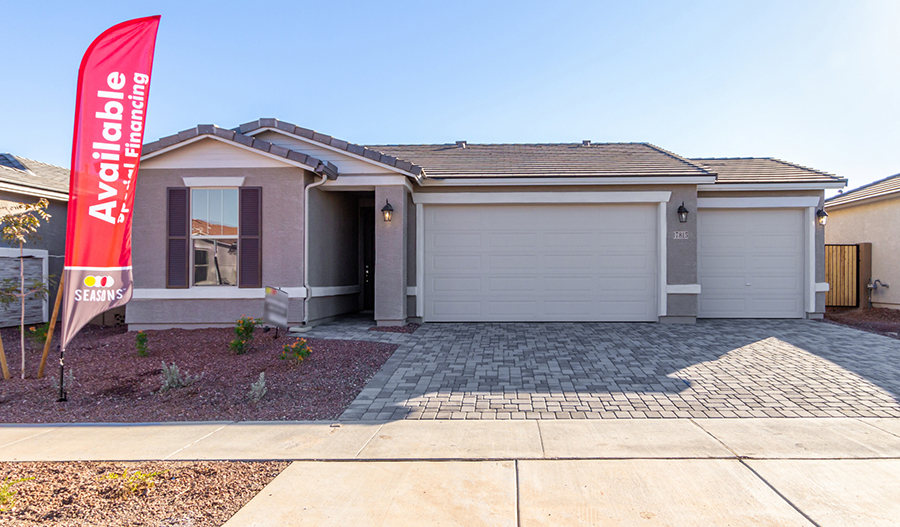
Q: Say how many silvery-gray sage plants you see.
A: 3